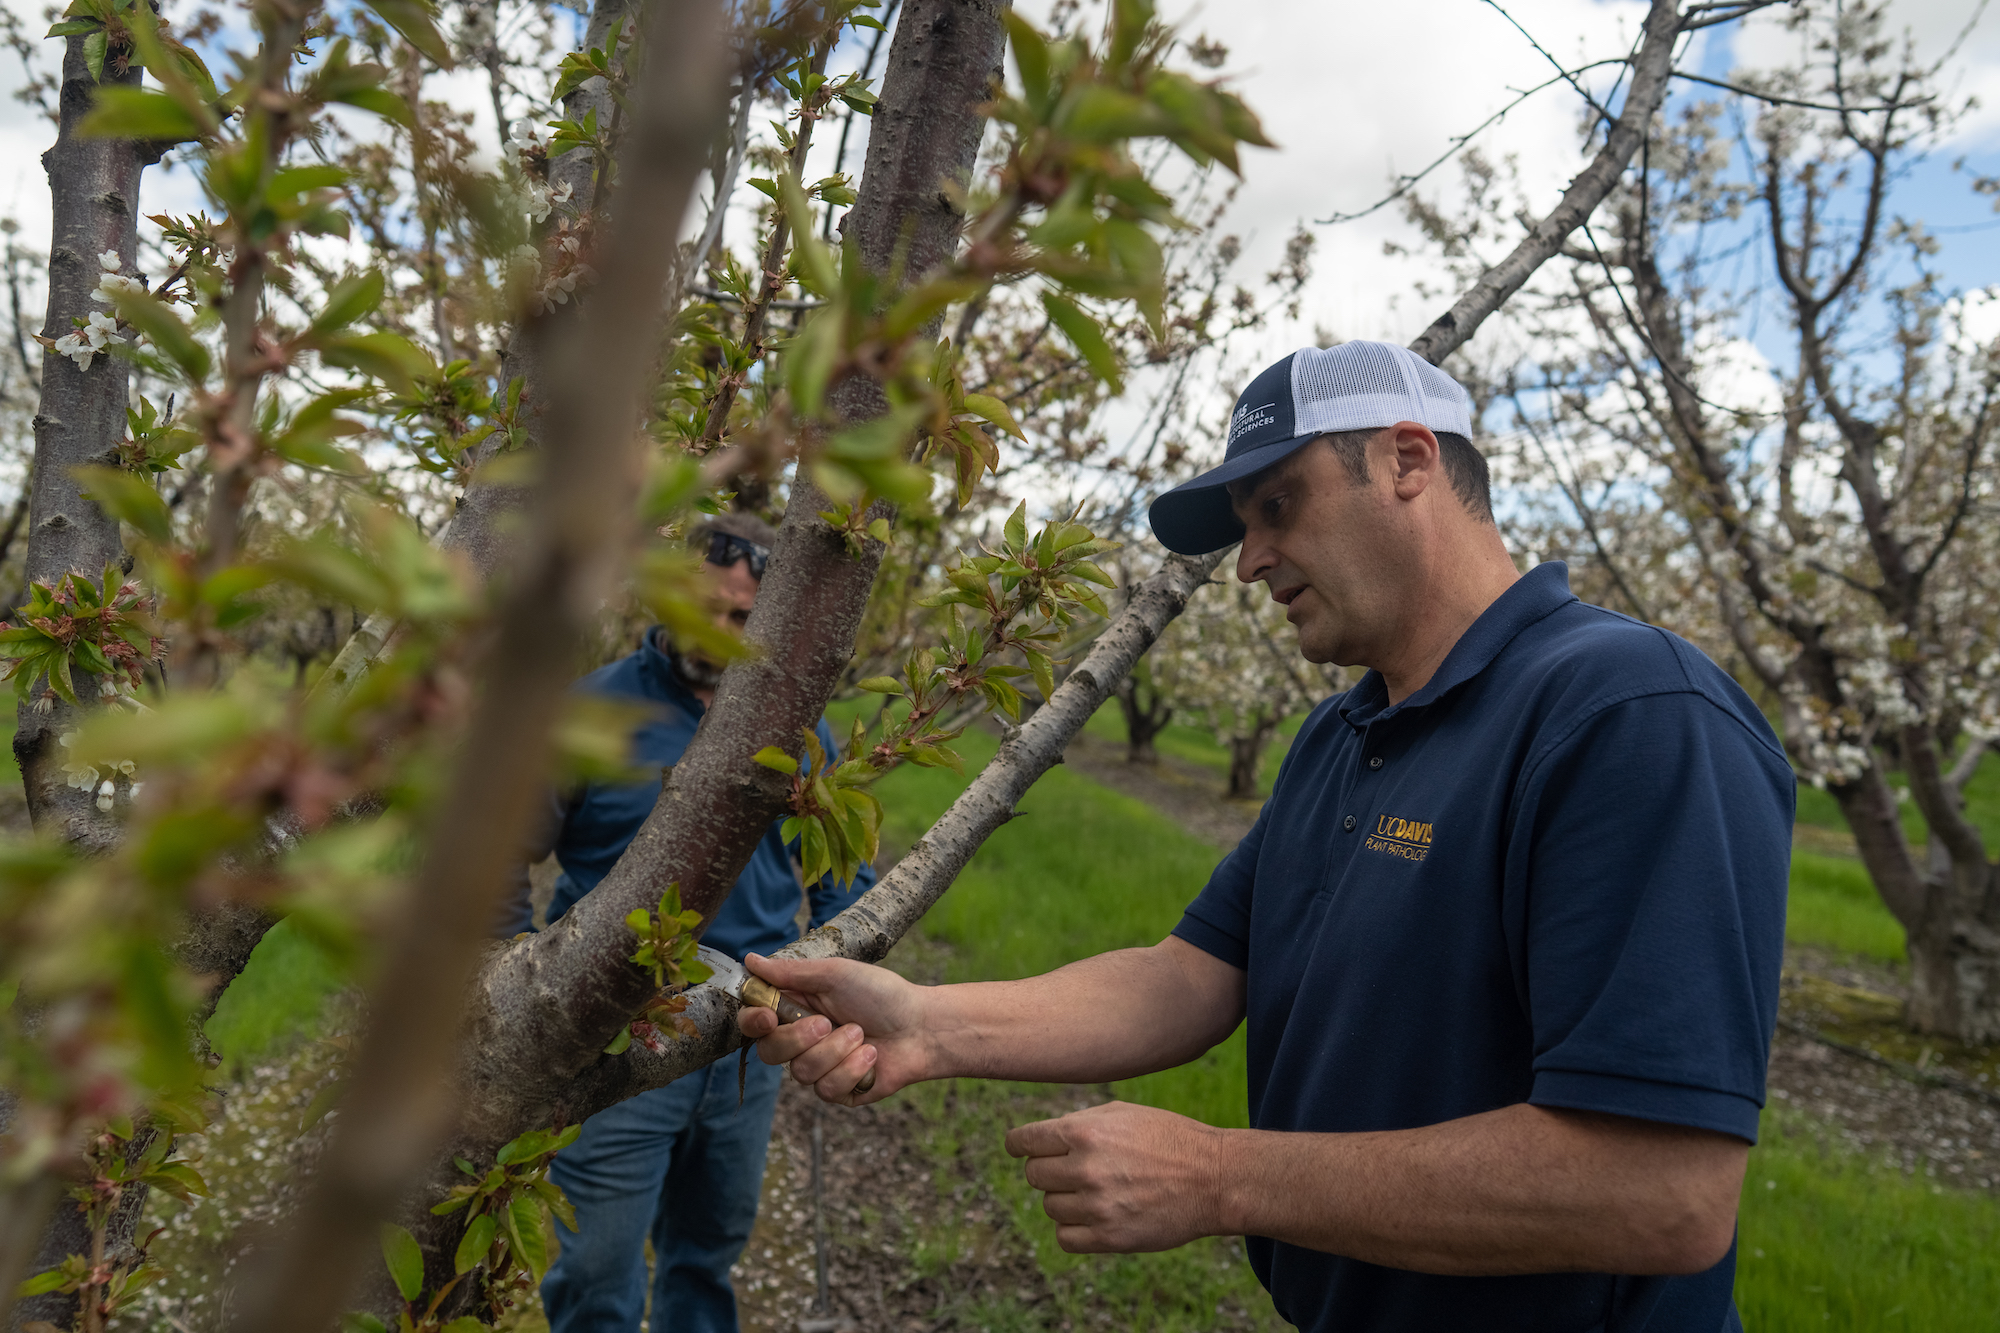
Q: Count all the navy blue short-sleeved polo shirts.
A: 1